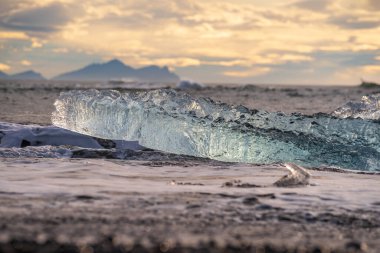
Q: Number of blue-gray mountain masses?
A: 2